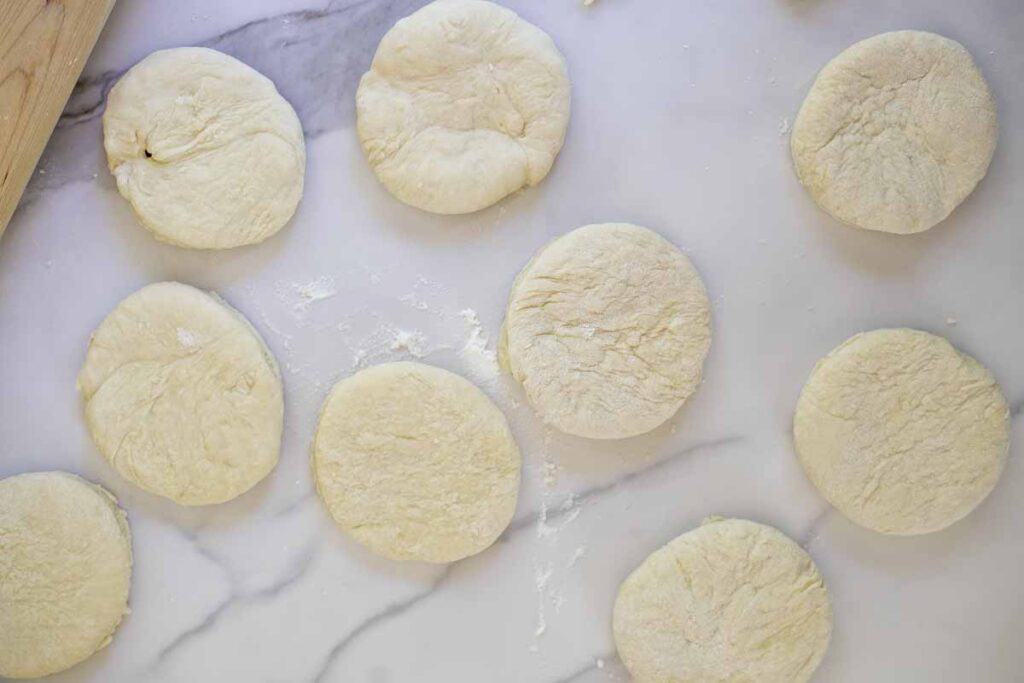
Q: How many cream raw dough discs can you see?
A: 9